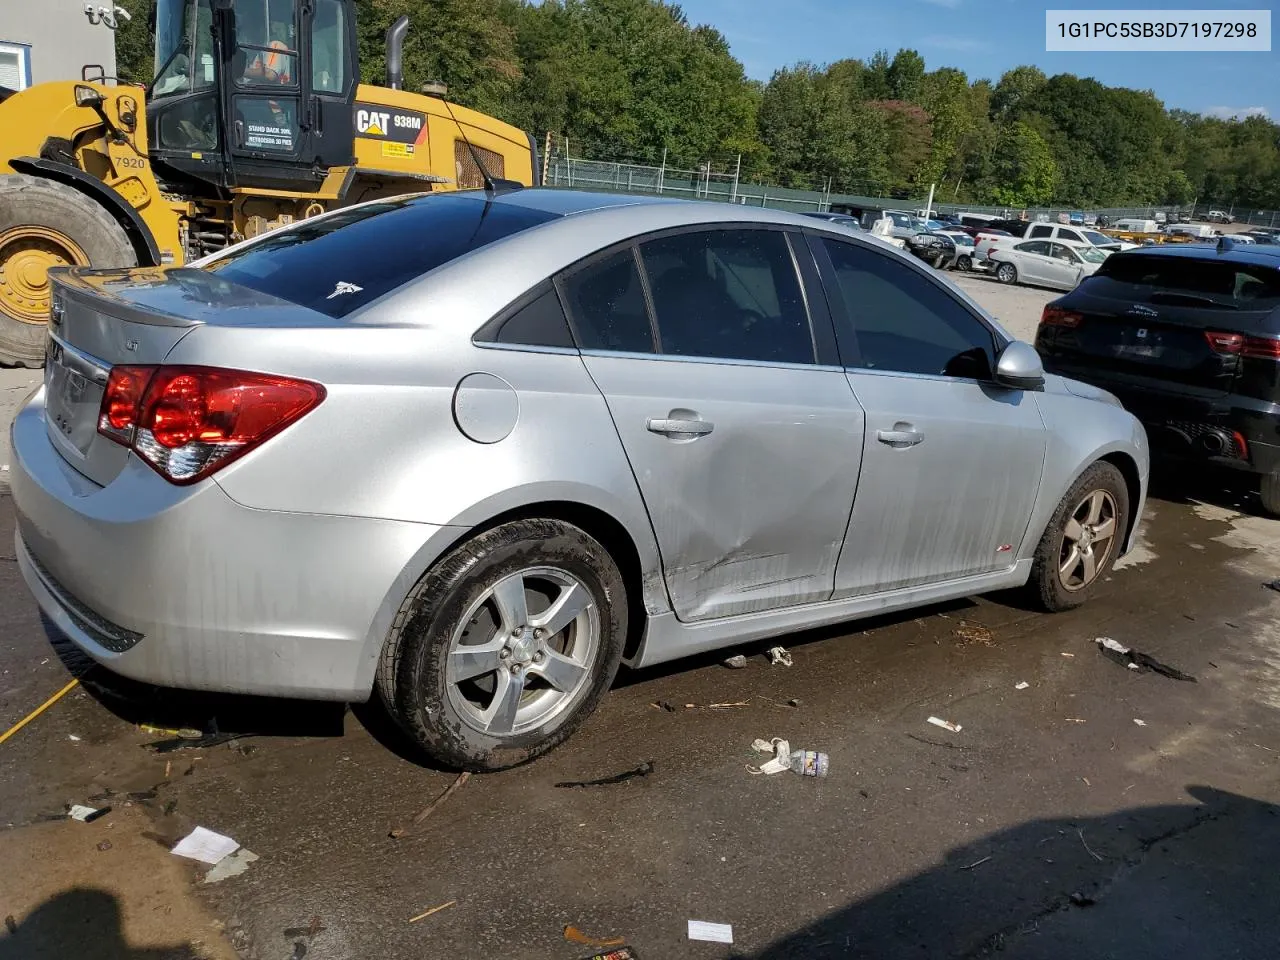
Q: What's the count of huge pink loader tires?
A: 0